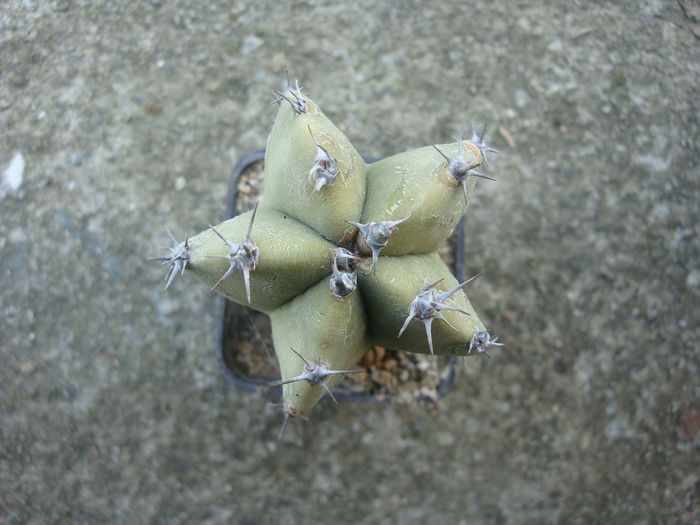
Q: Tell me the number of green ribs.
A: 5